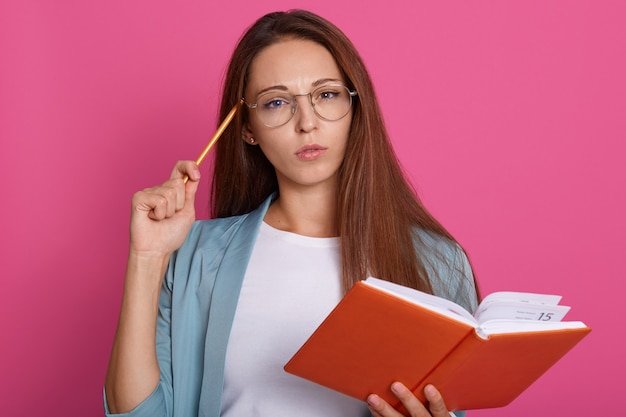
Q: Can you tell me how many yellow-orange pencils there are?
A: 1